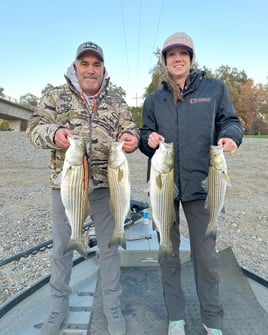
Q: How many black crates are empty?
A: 0